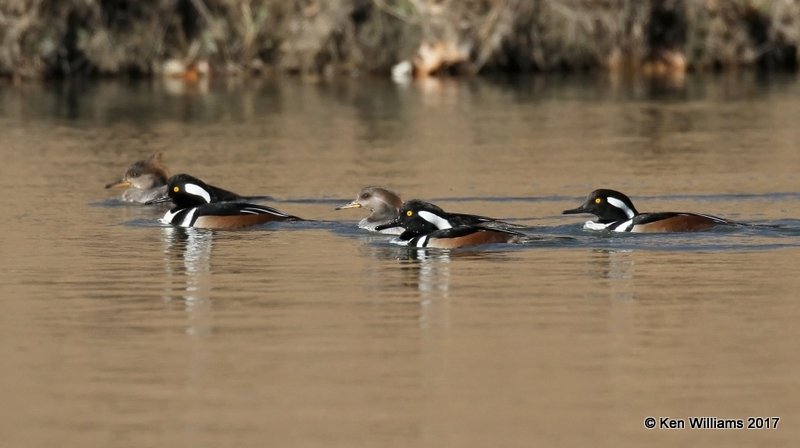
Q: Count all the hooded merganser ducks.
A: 5